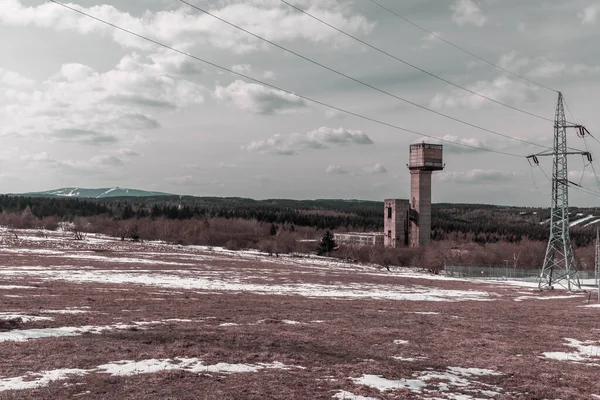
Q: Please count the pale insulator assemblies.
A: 0